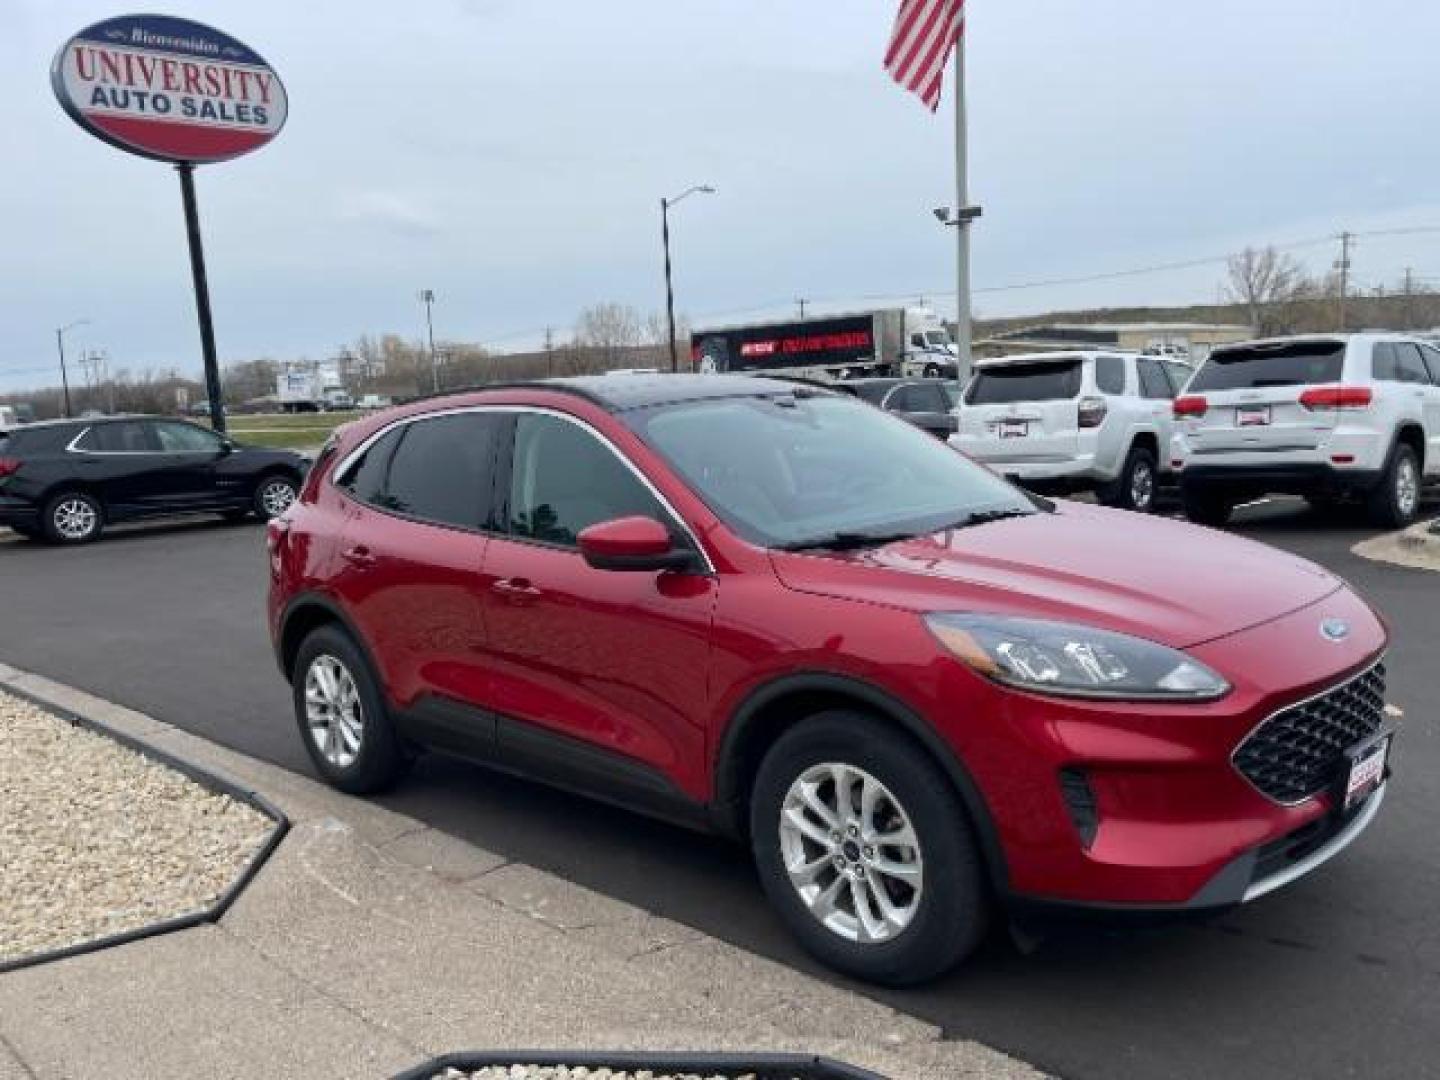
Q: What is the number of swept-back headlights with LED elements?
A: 1